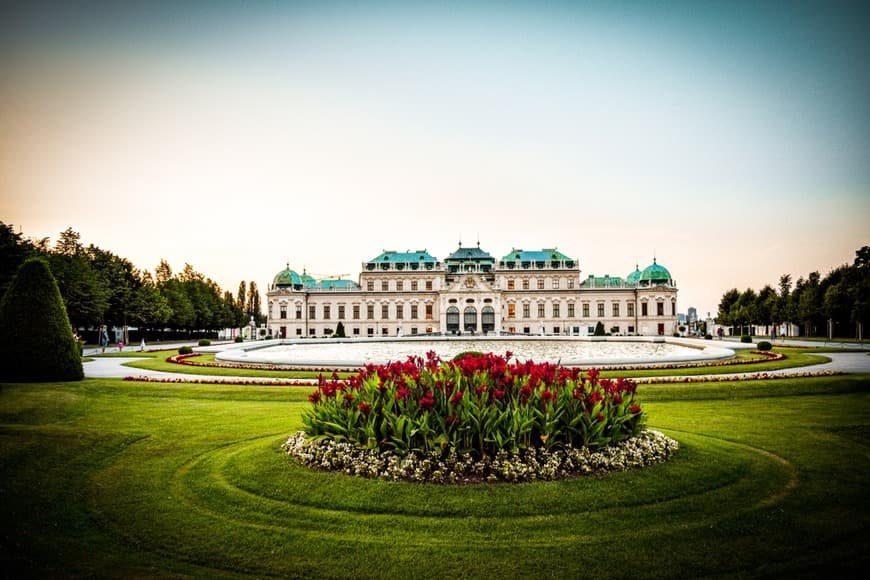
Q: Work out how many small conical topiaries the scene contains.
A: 2